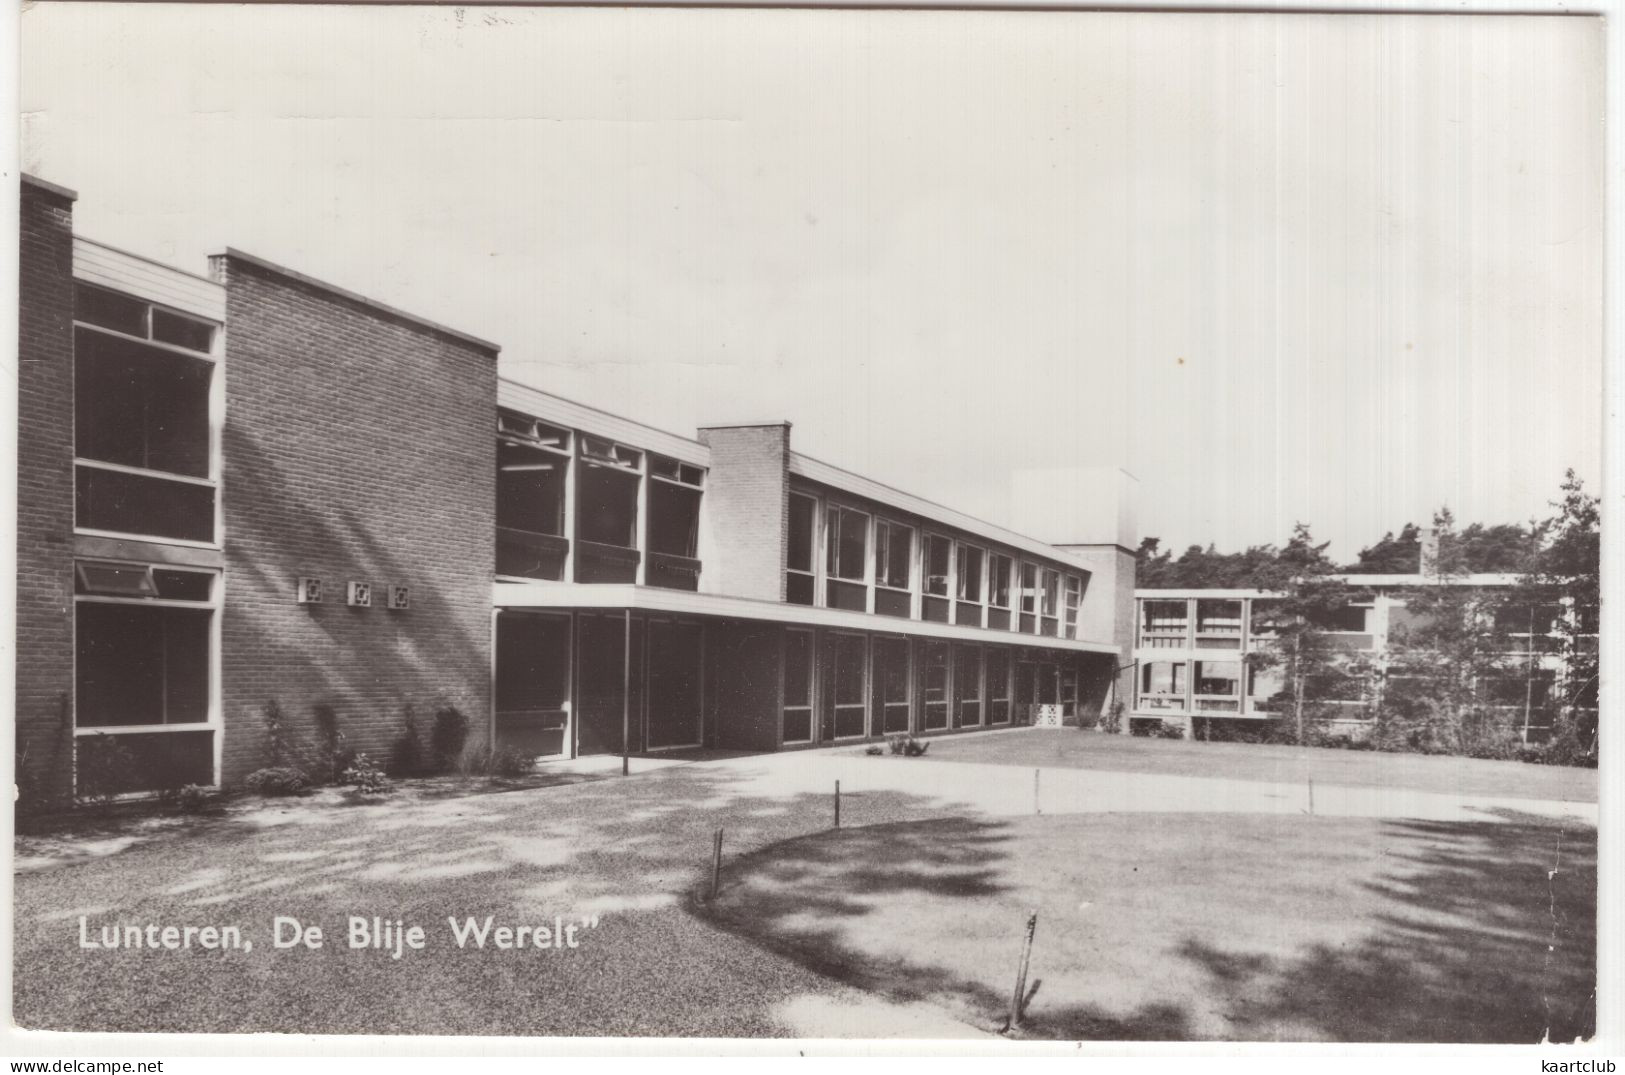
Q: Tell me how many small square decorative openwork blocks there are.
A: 3